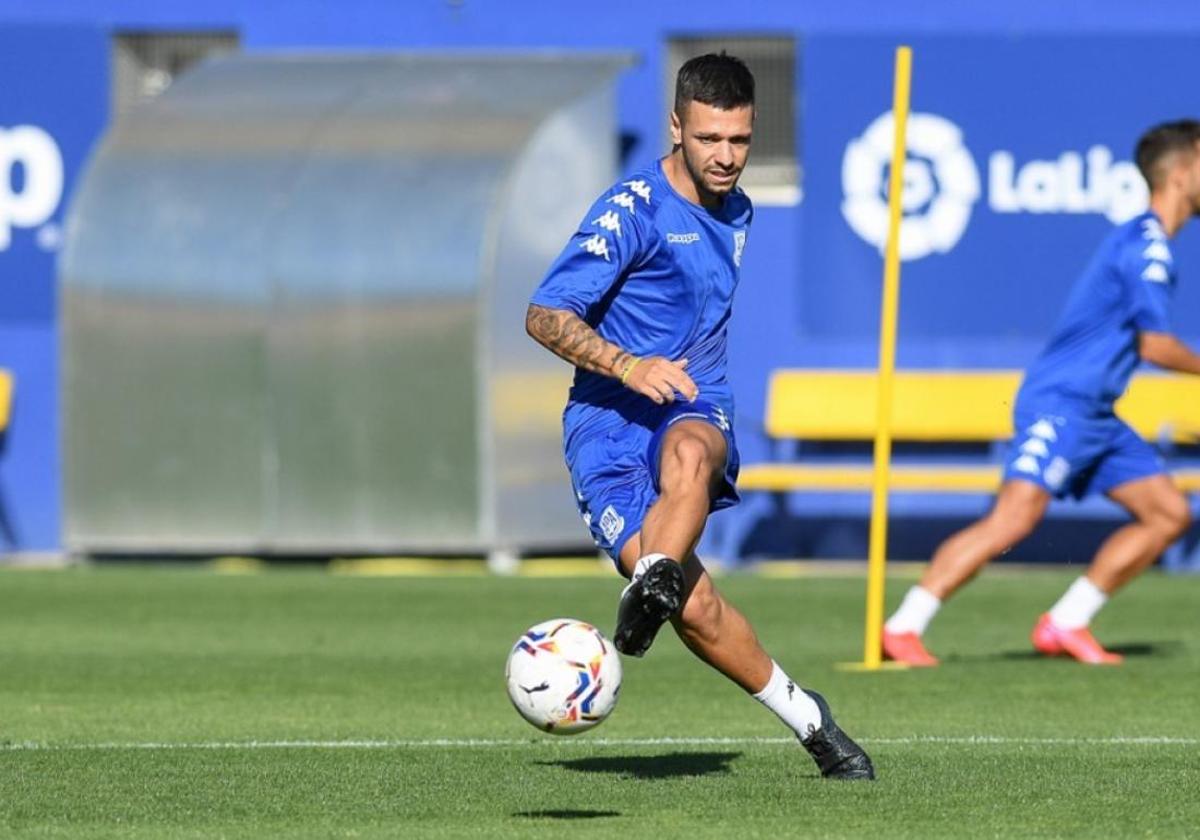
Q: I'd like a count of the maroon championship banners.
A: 0